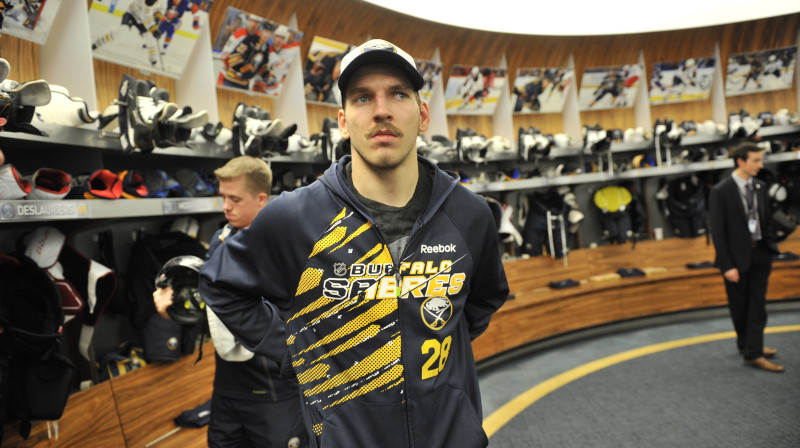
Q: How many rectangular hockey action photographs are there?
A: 10